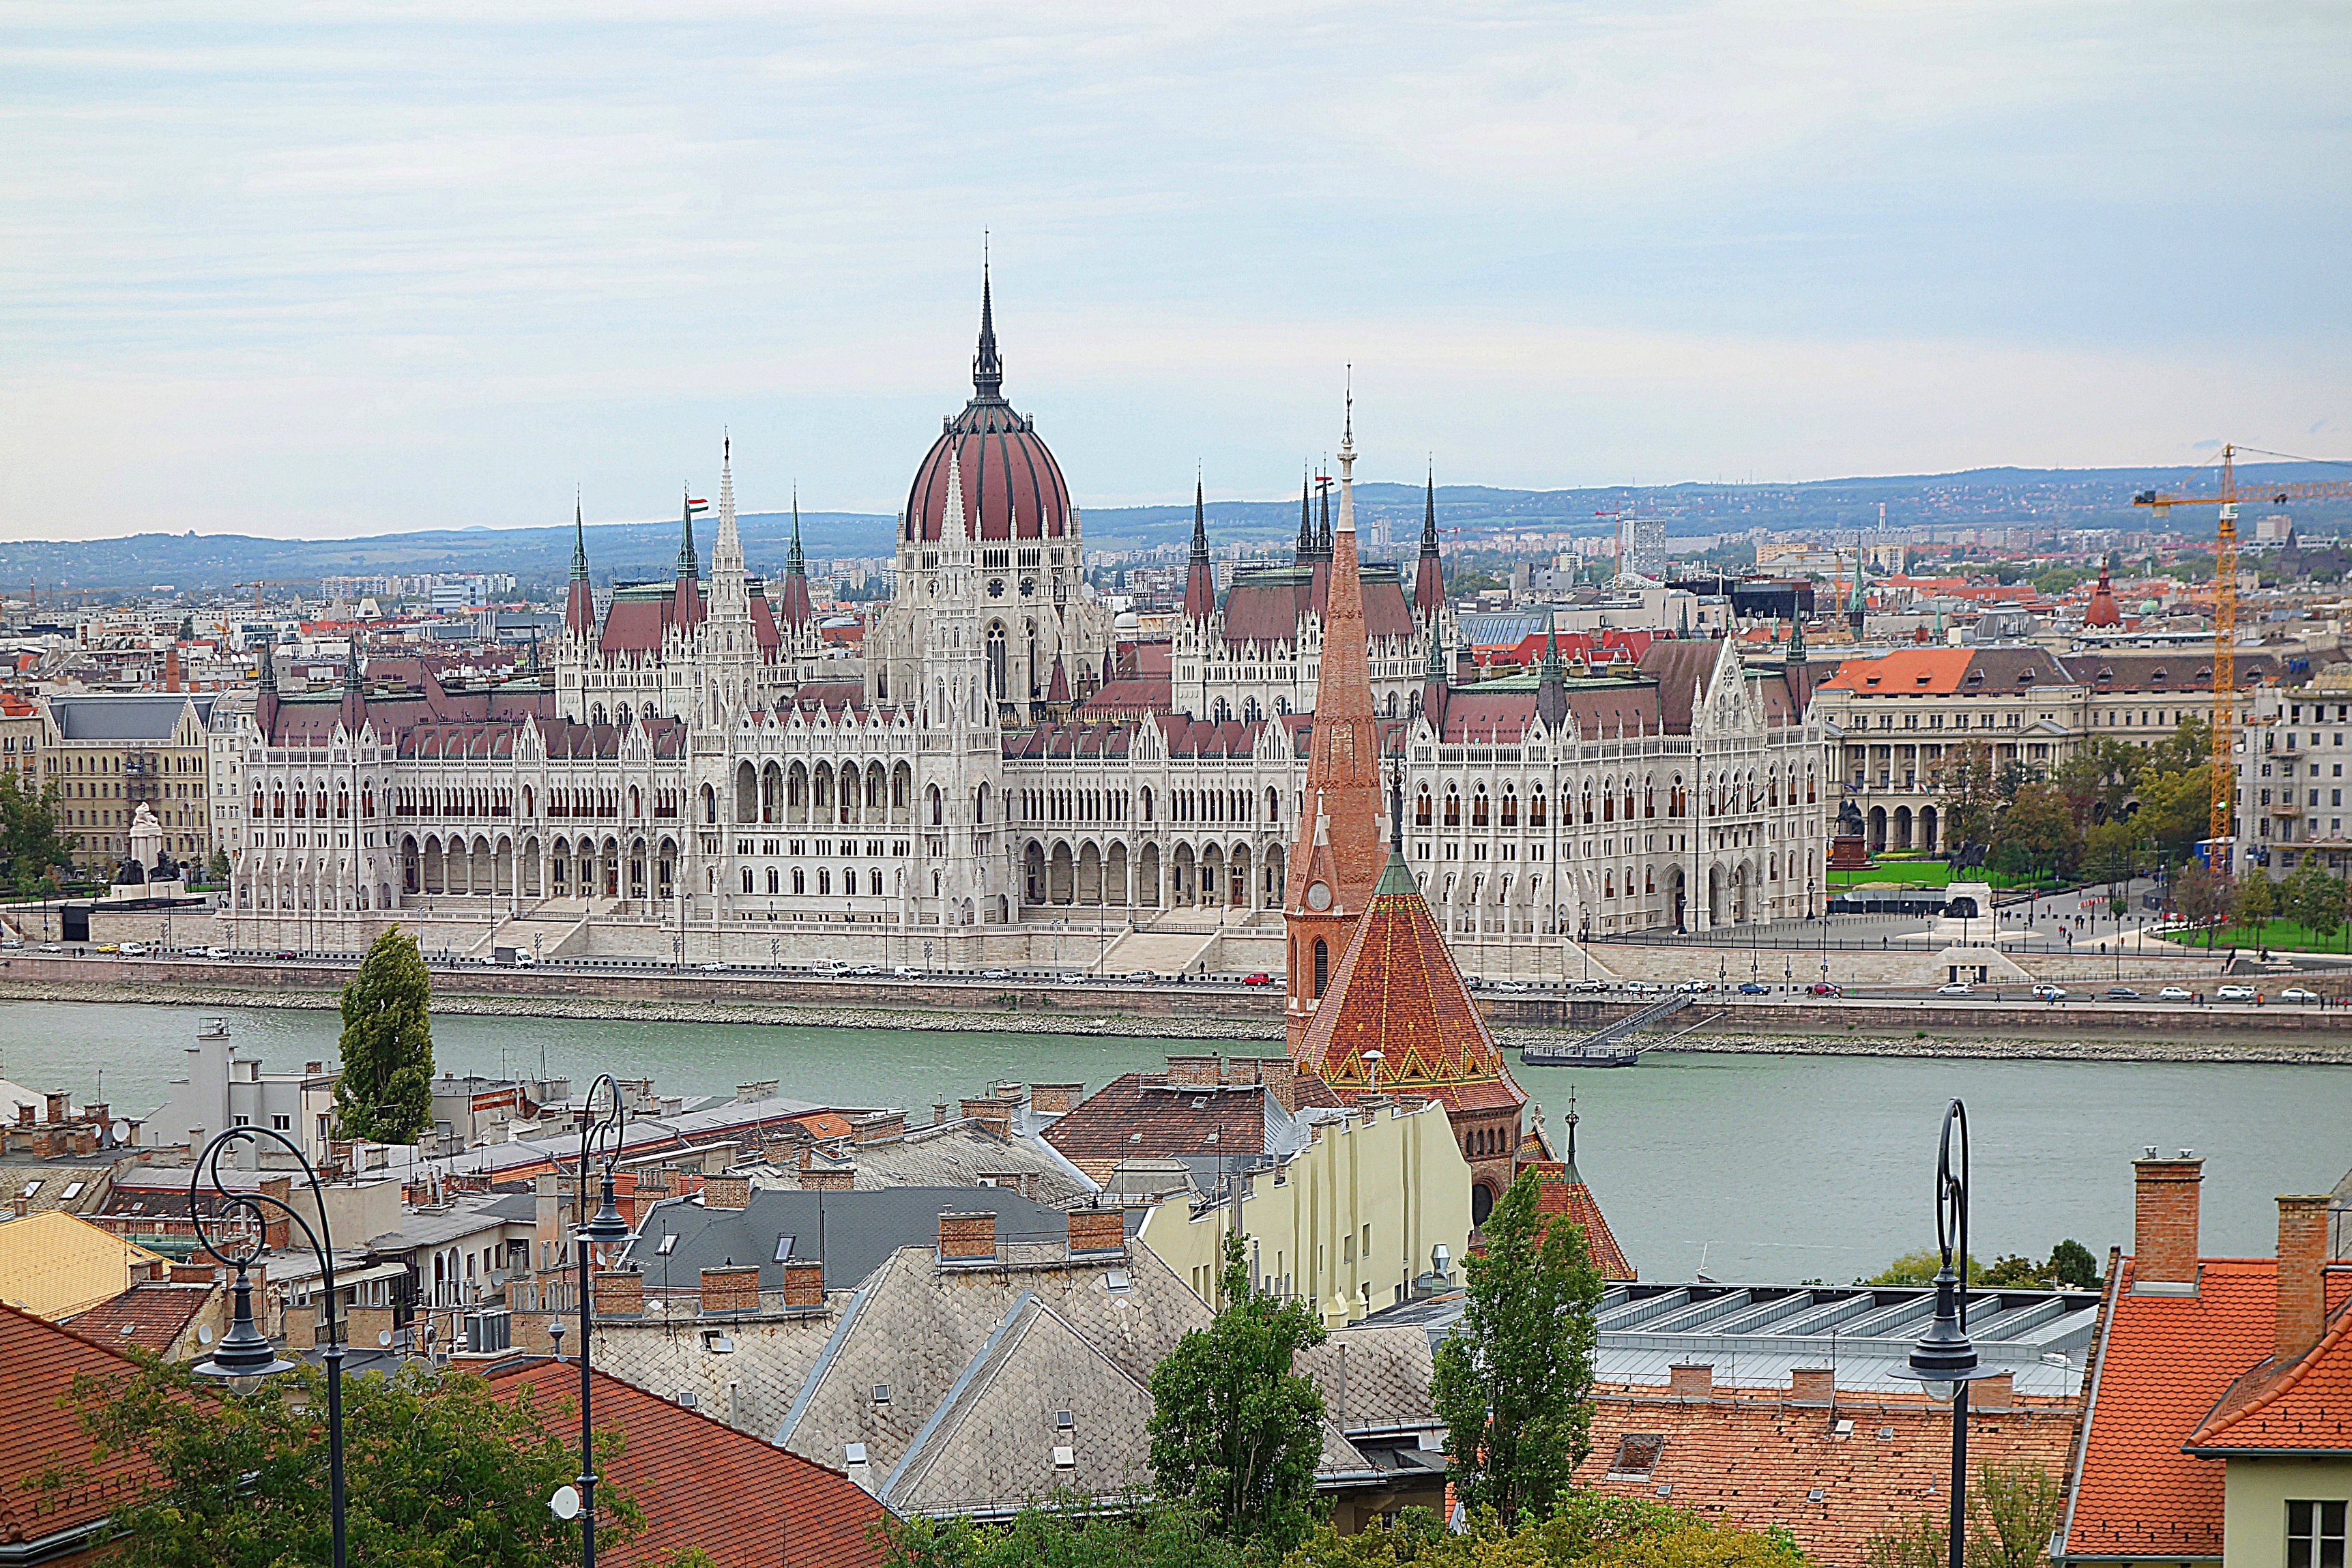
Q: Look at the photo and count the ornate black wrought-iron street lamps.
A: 3